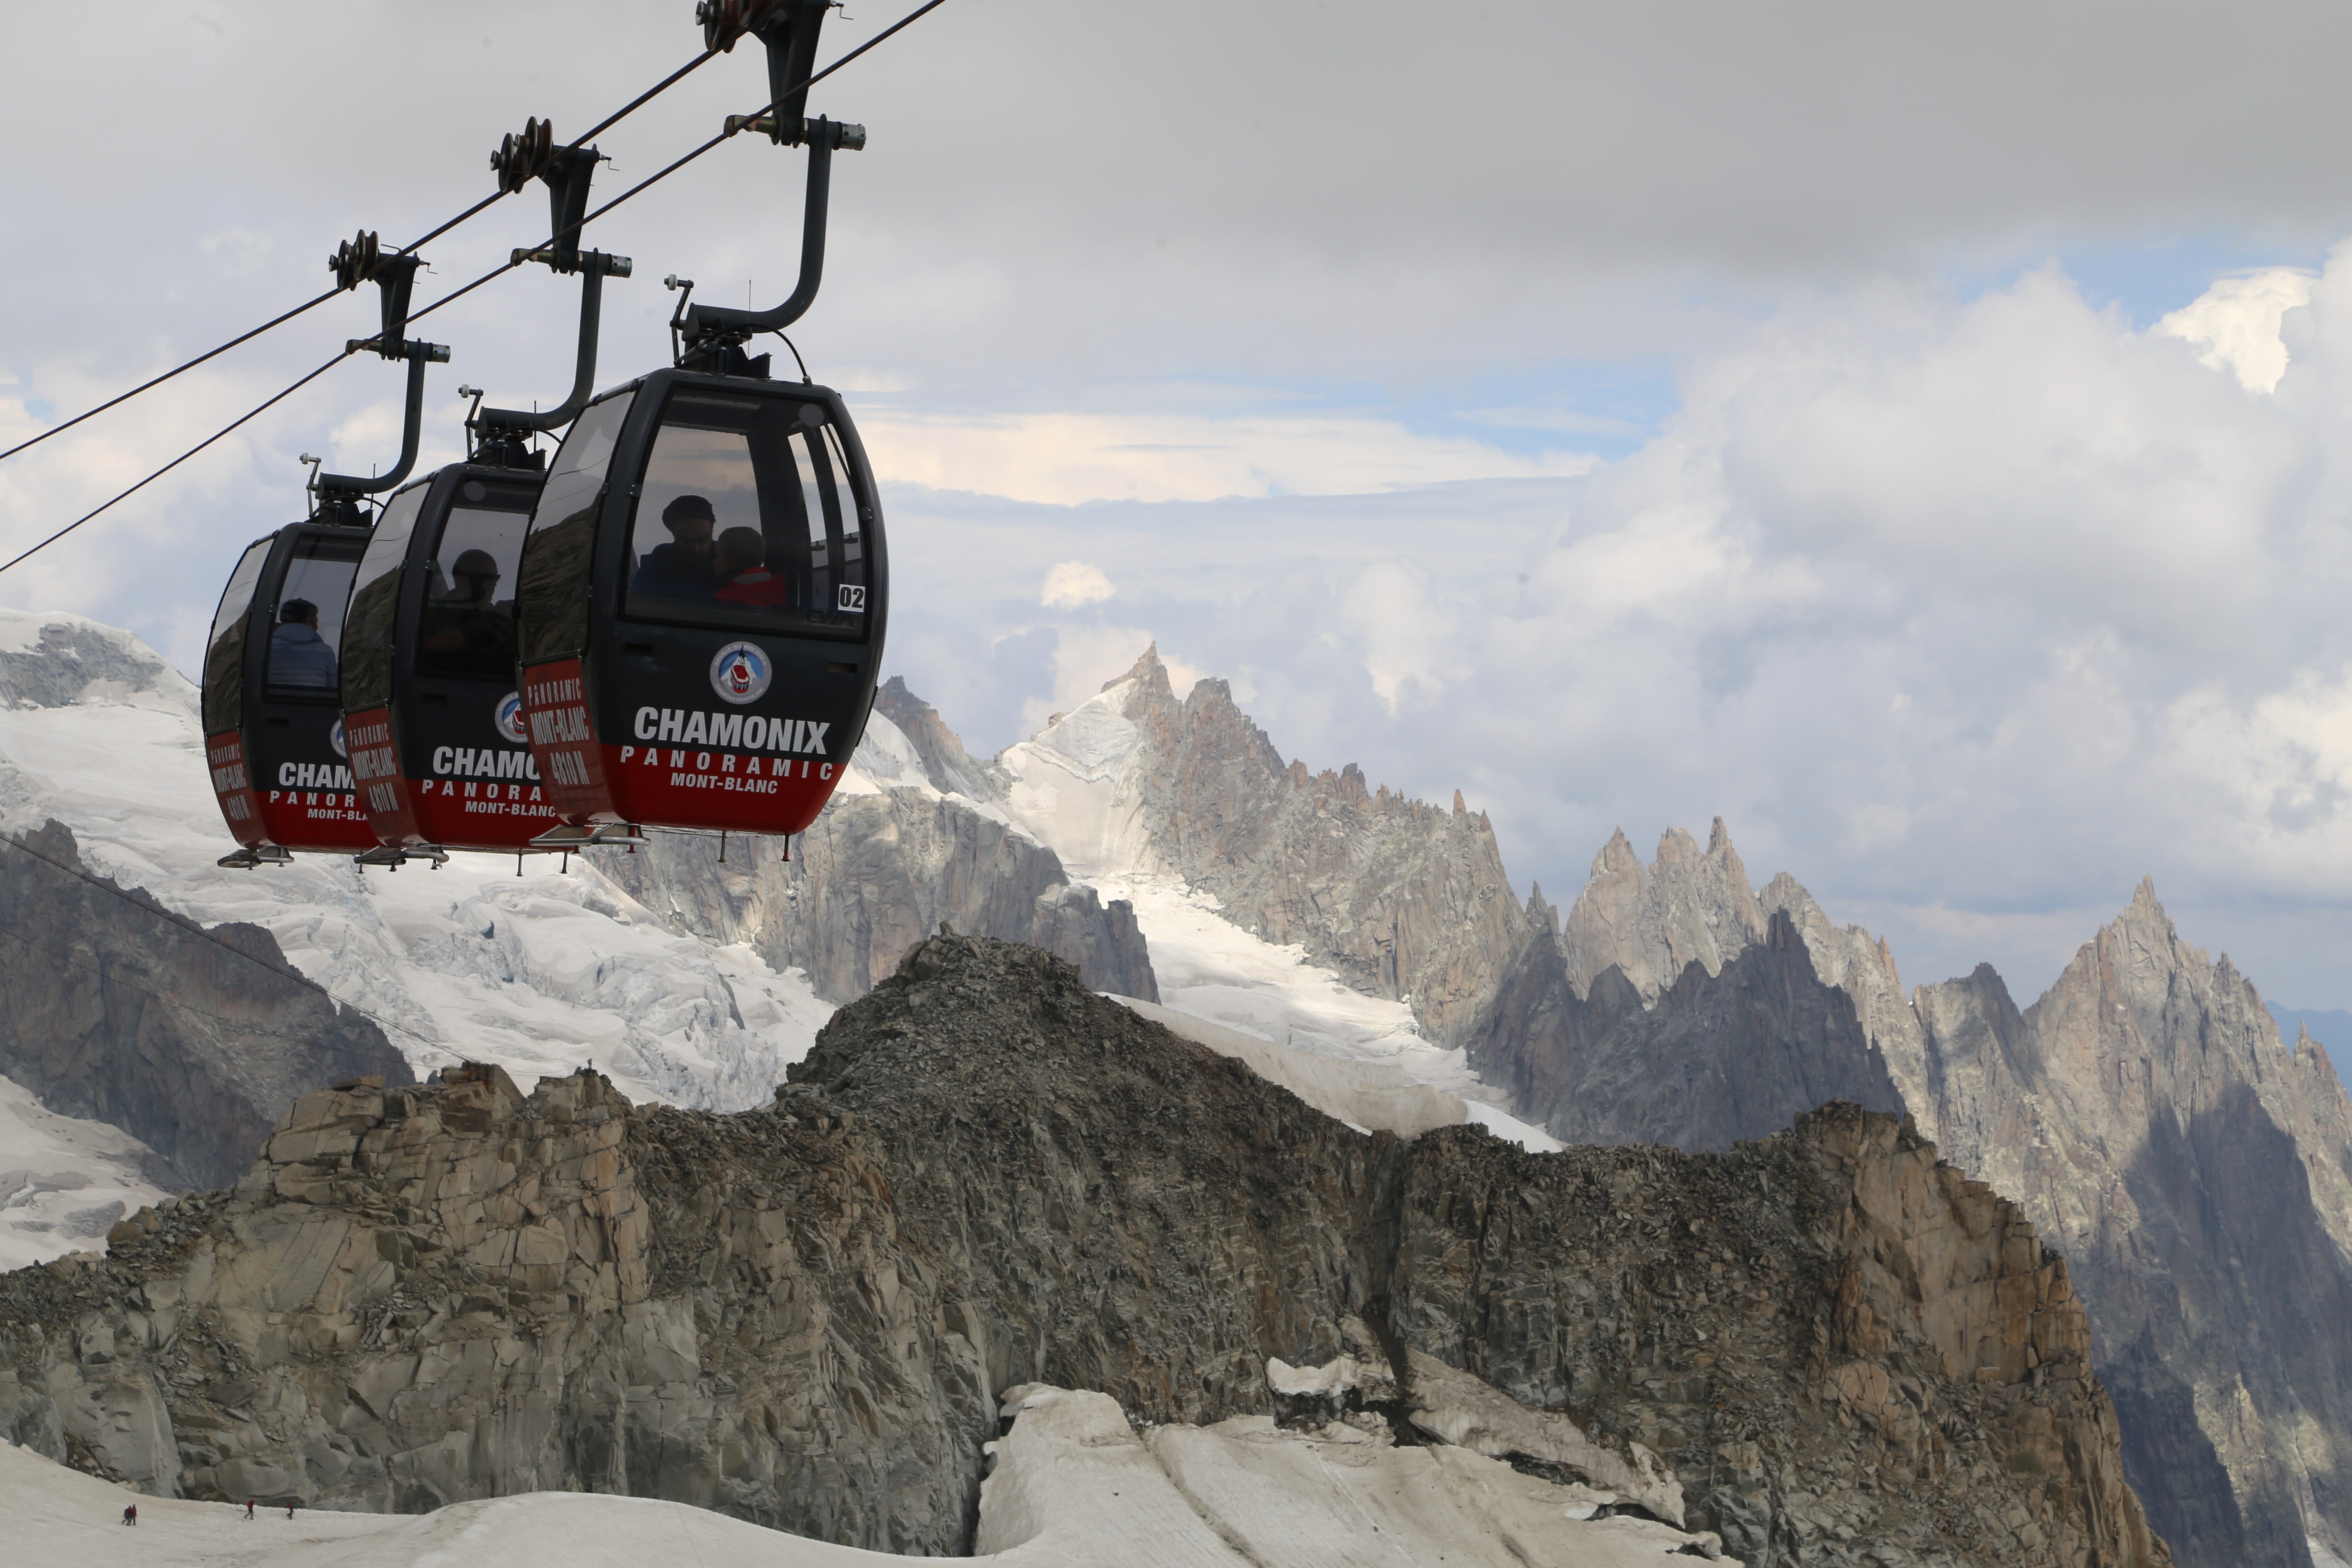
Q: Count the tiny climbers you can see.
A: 4